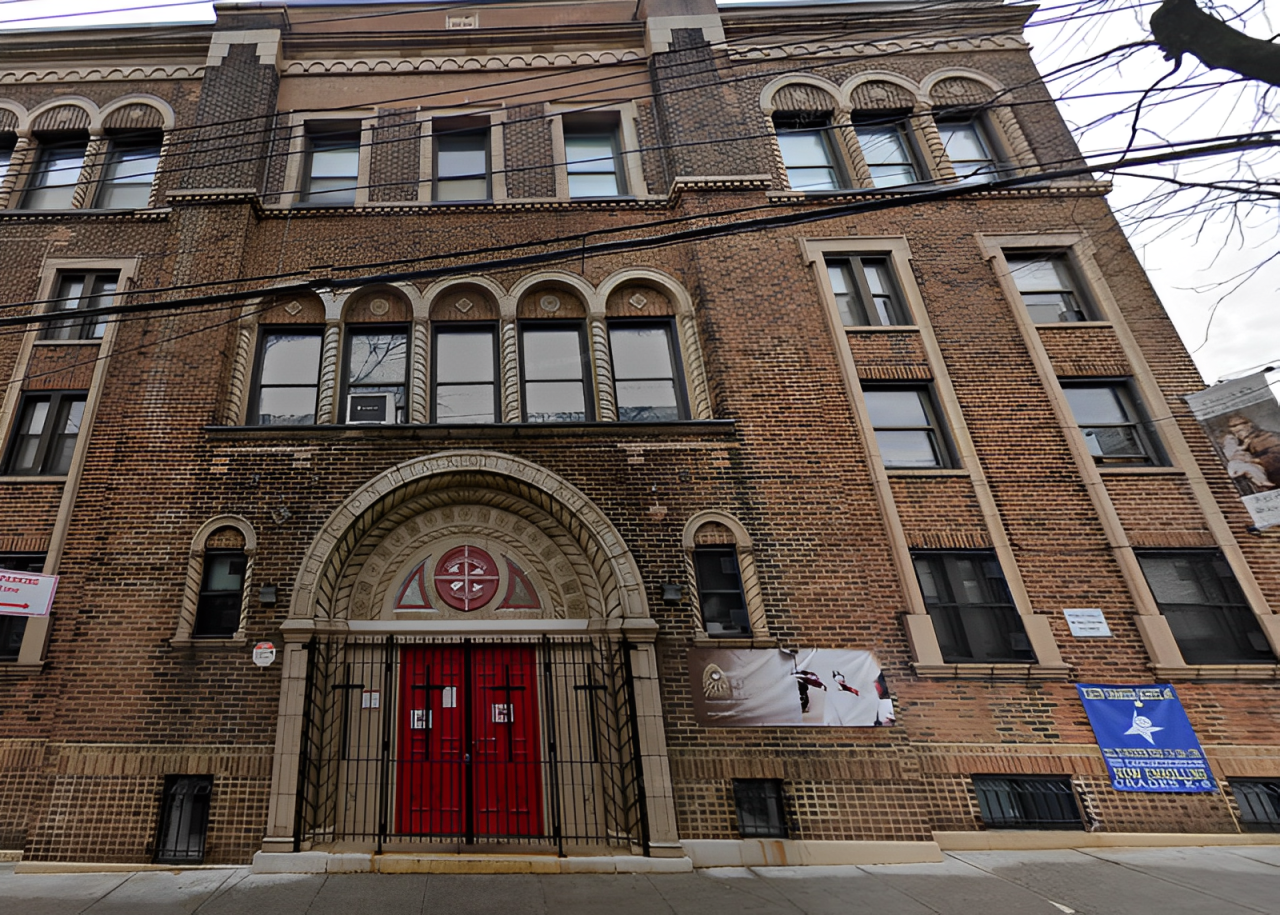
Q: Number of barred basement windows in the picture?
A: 4